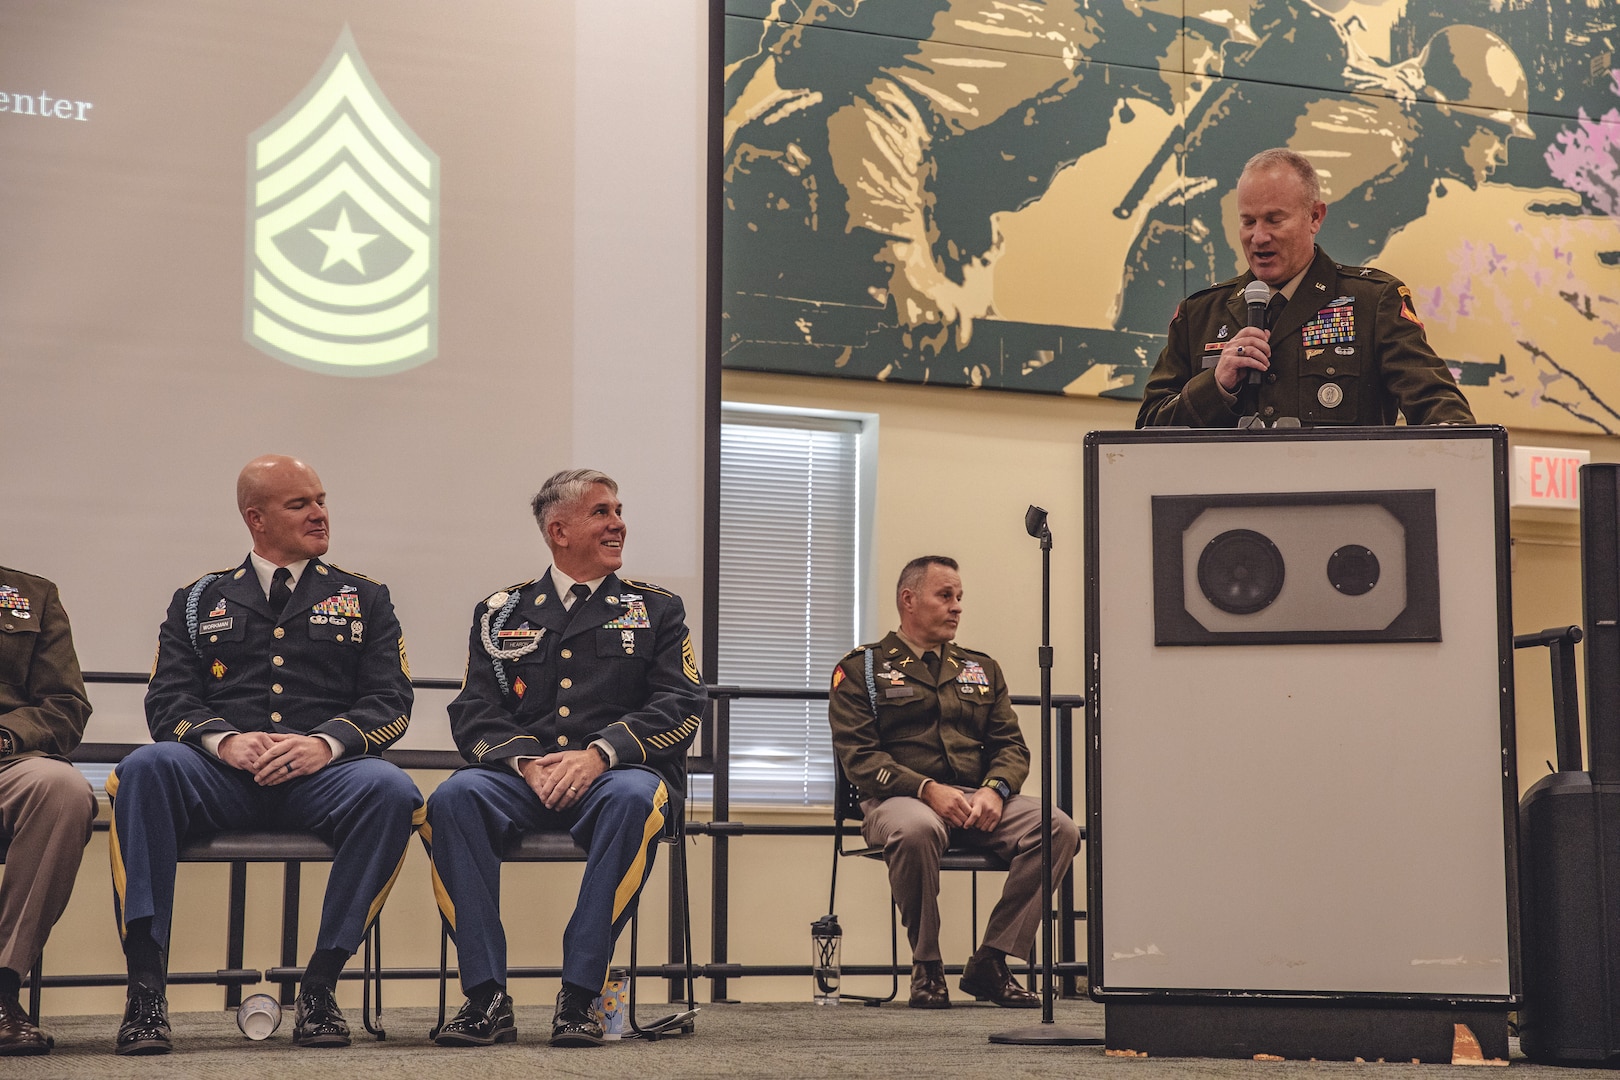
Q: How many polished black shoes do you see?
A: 4